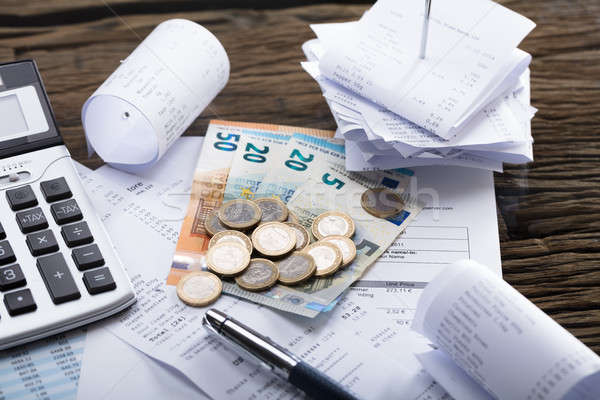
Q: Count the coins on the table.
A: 15